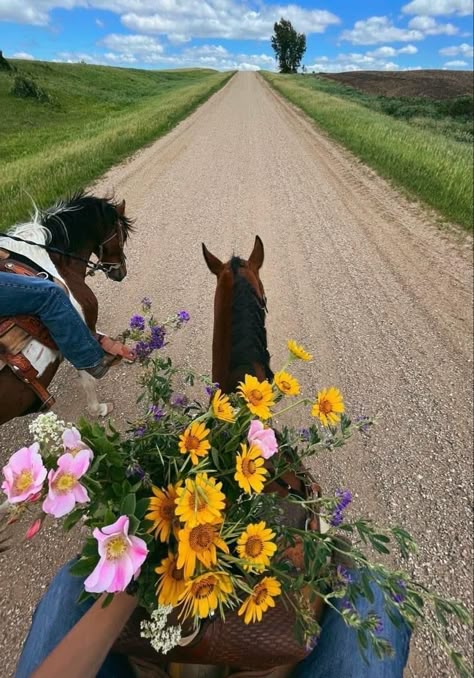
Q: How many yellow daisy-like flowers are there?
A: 14